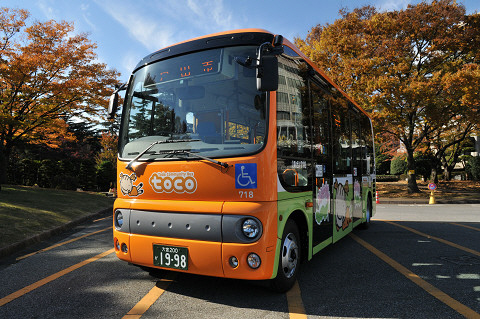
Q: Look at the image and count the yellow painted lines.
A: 8